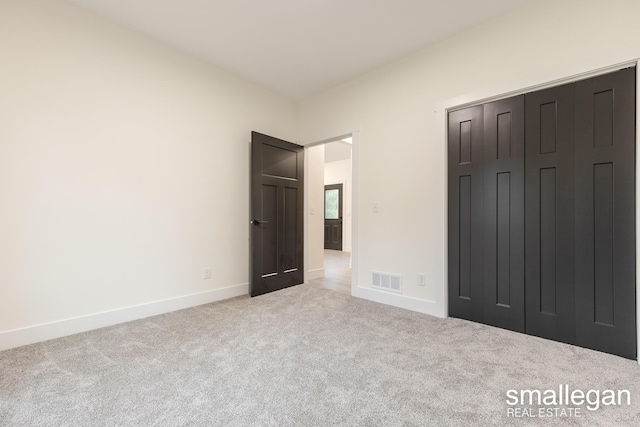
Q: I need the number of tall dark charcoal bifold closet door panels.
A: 4